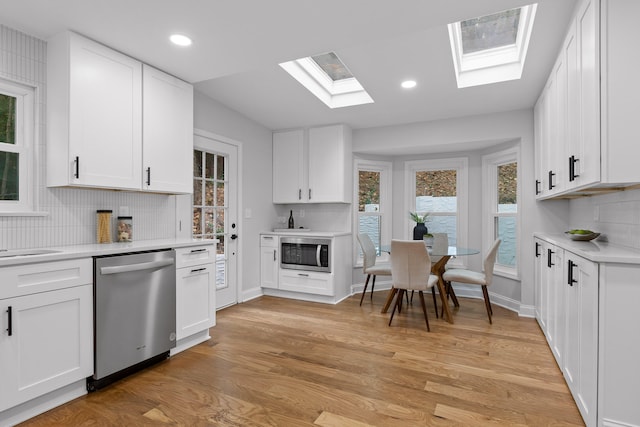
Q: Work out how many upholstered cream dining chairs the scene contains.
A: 4